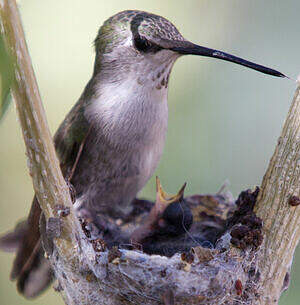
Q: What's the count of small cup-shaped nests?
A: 1